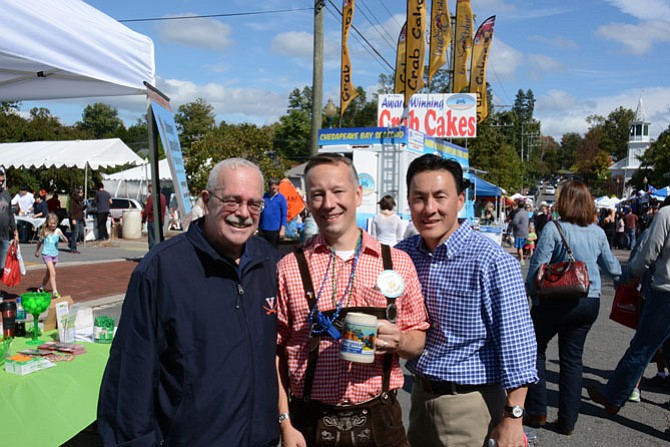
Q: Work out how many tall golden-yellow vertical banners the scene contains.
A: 6